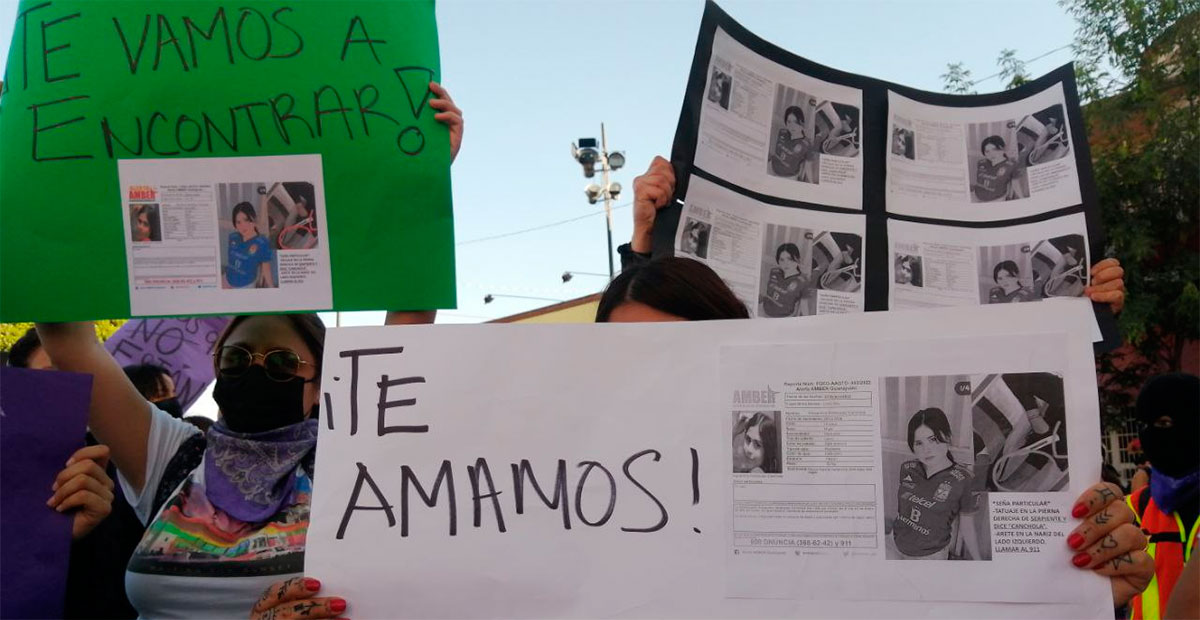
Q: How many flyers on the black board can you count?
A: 4